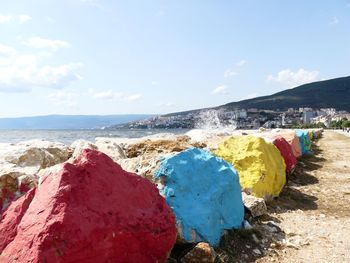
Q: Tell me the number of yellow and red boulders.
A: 3